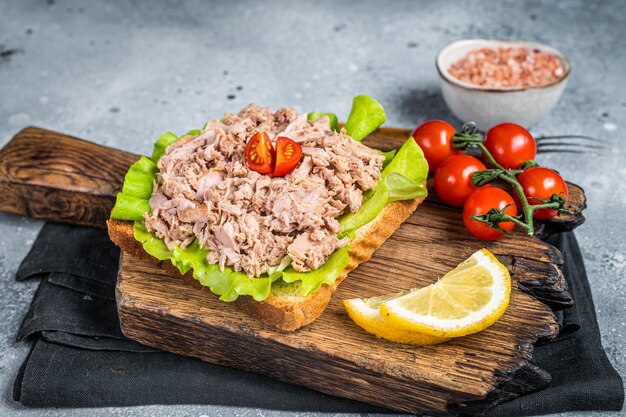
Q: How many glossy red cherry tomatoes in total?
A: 5